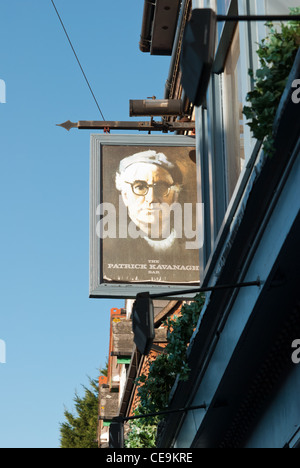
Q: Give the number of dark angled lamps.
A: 3